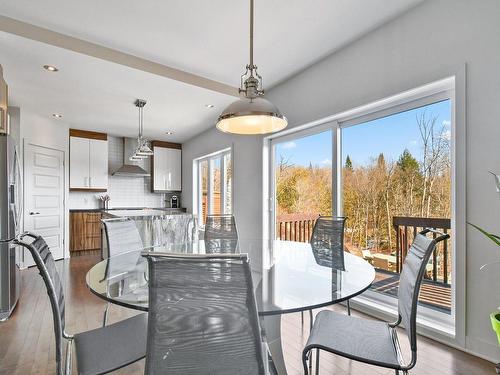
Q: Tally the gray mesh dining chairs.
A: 6